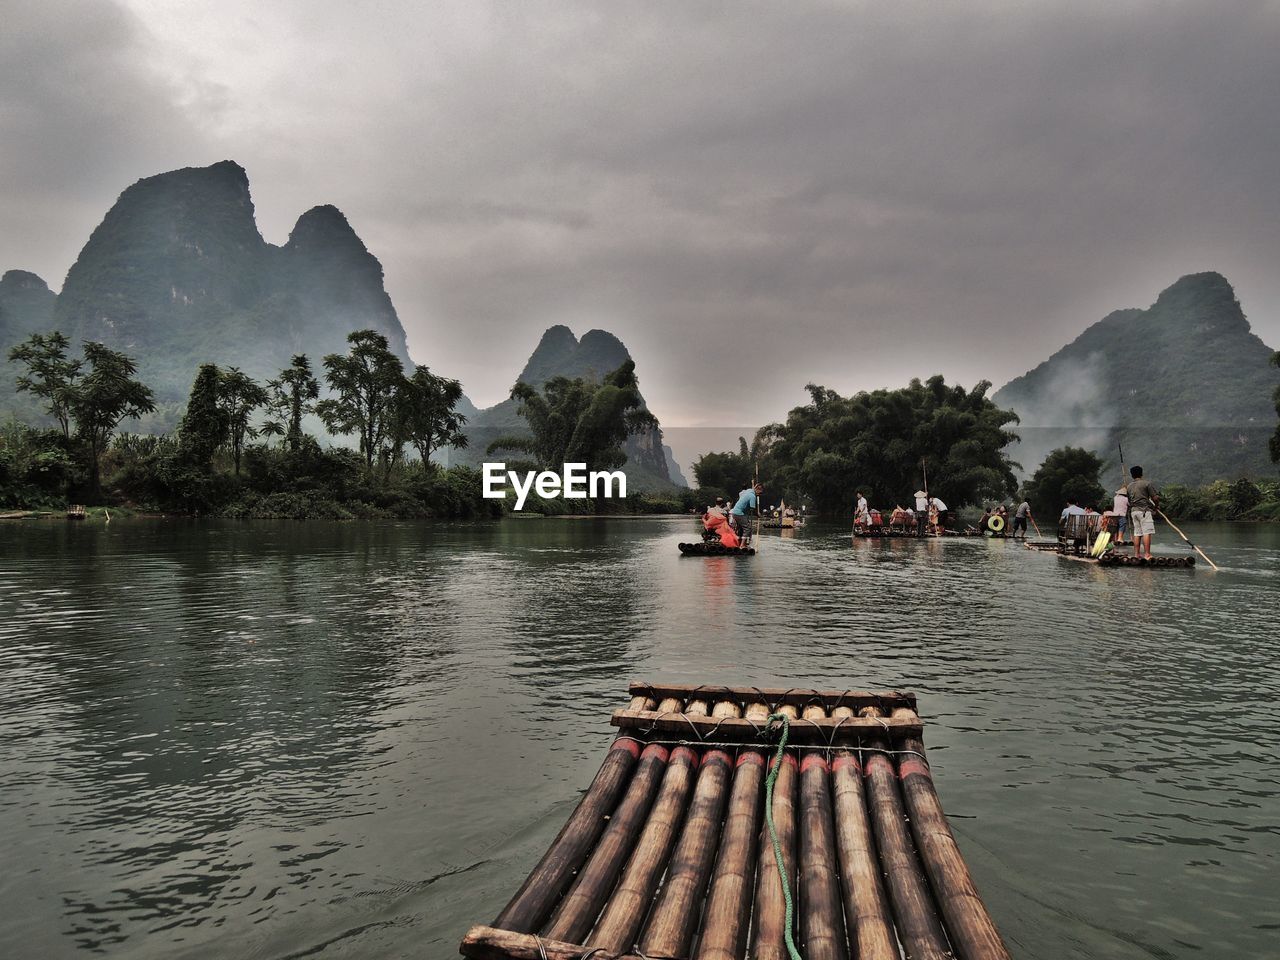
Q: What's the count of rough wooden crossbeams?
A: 3